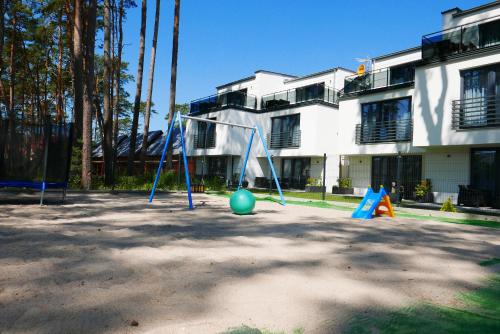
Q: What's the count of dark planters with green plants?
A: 3